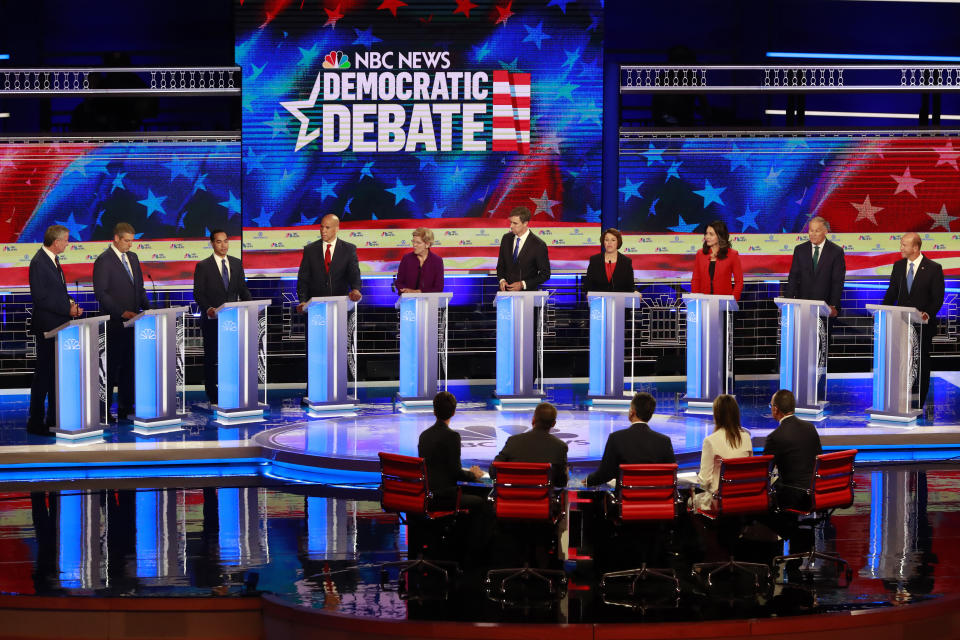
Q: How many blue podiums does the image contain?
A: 10